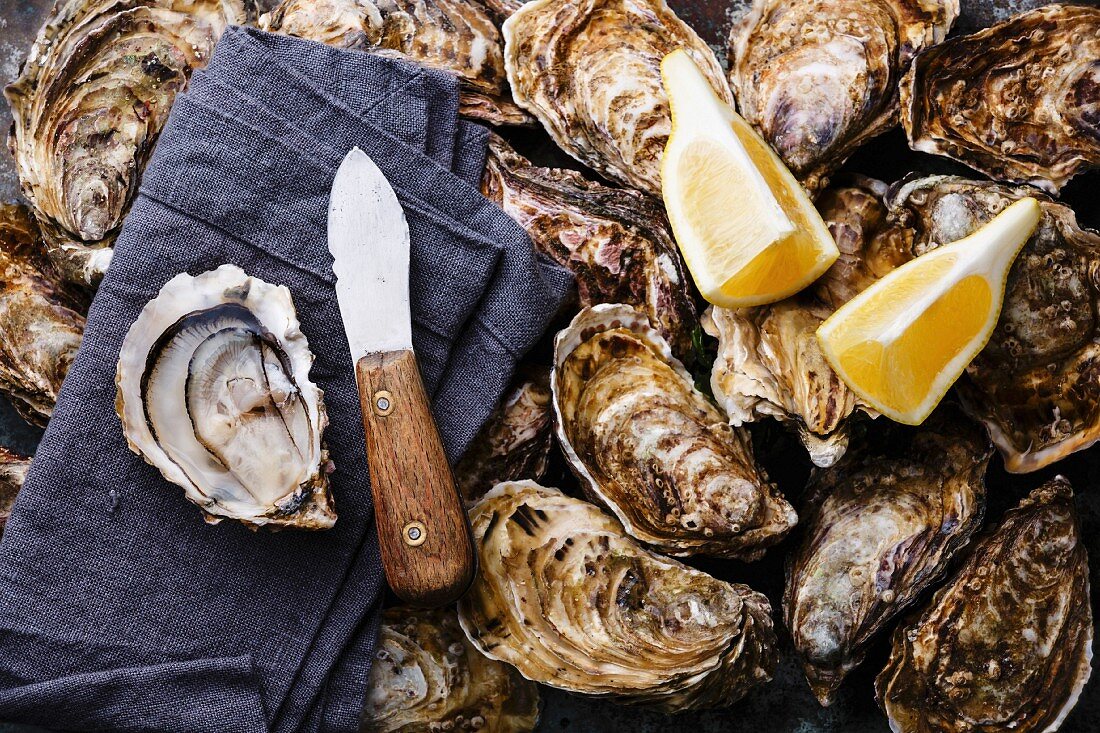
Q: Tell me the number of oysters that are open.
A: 1